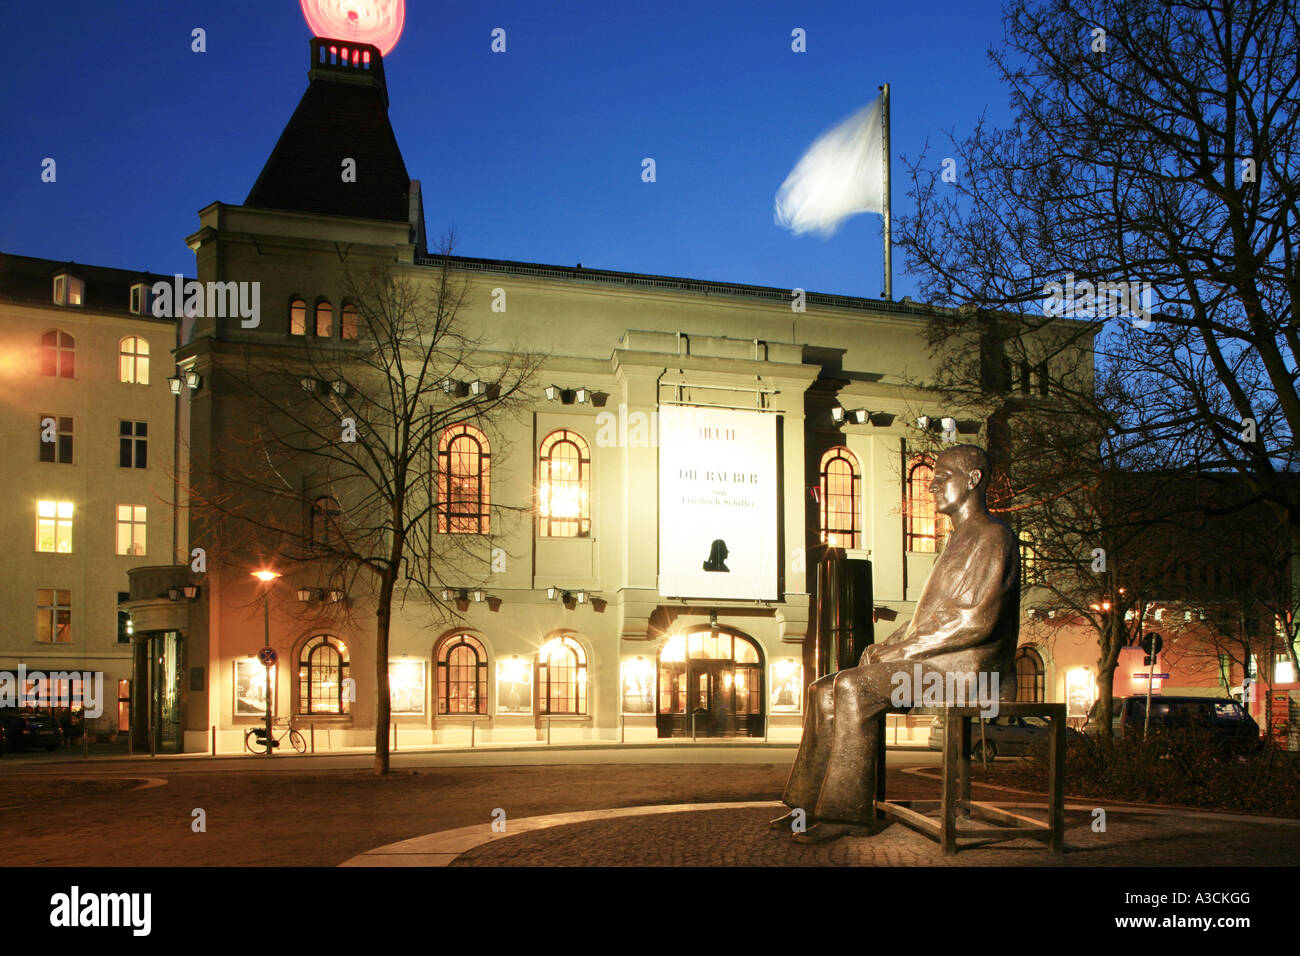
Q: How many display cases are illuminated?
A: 6